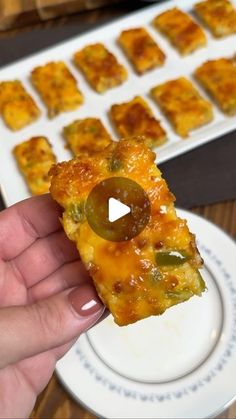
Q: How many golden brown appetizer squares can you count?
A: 12